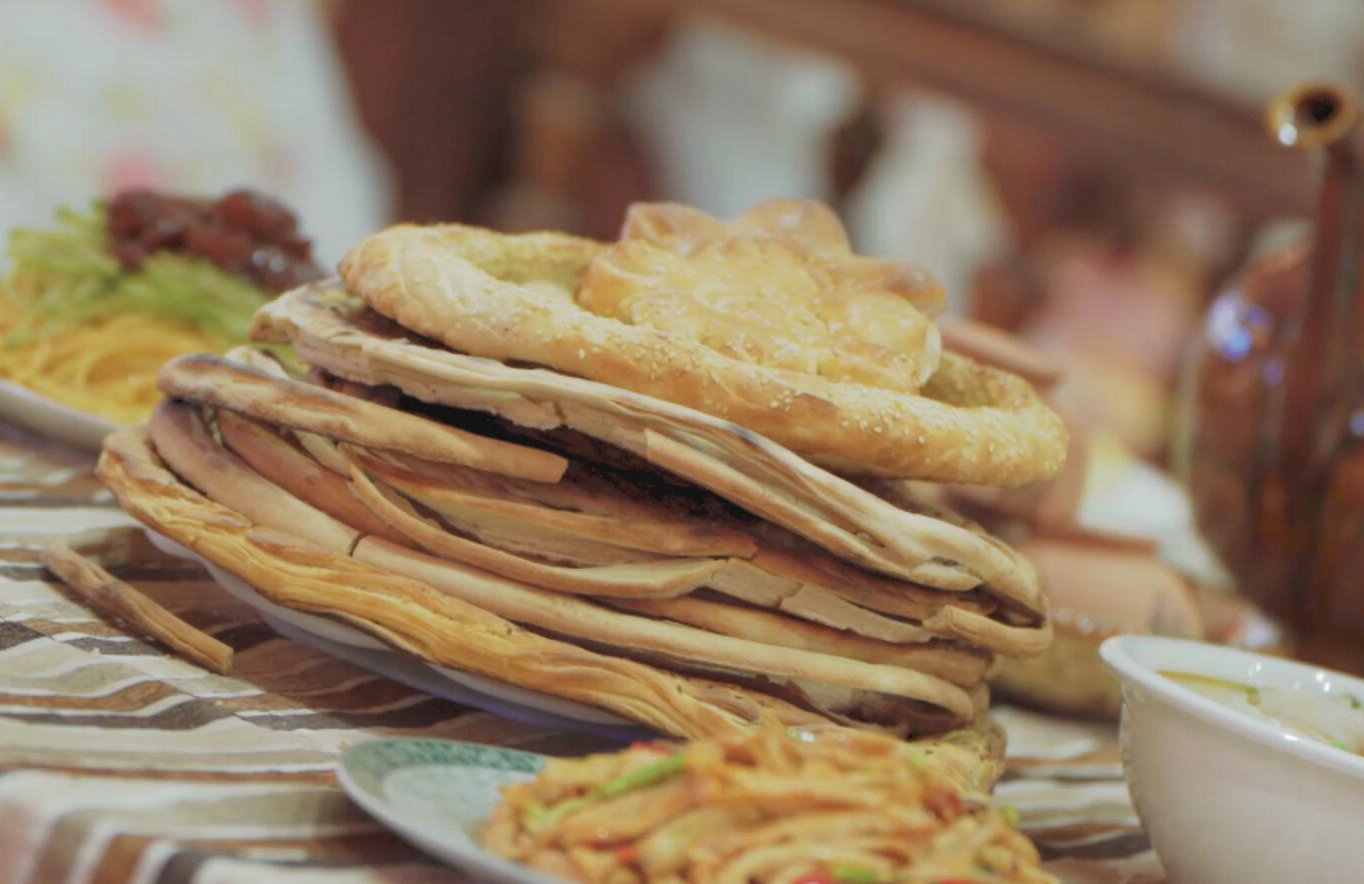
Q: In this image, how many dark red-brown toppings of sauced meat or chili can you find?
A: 1